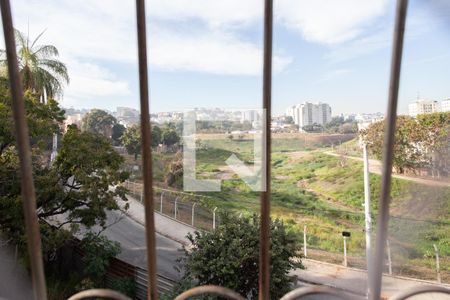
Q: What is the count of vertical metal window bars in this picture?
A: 4